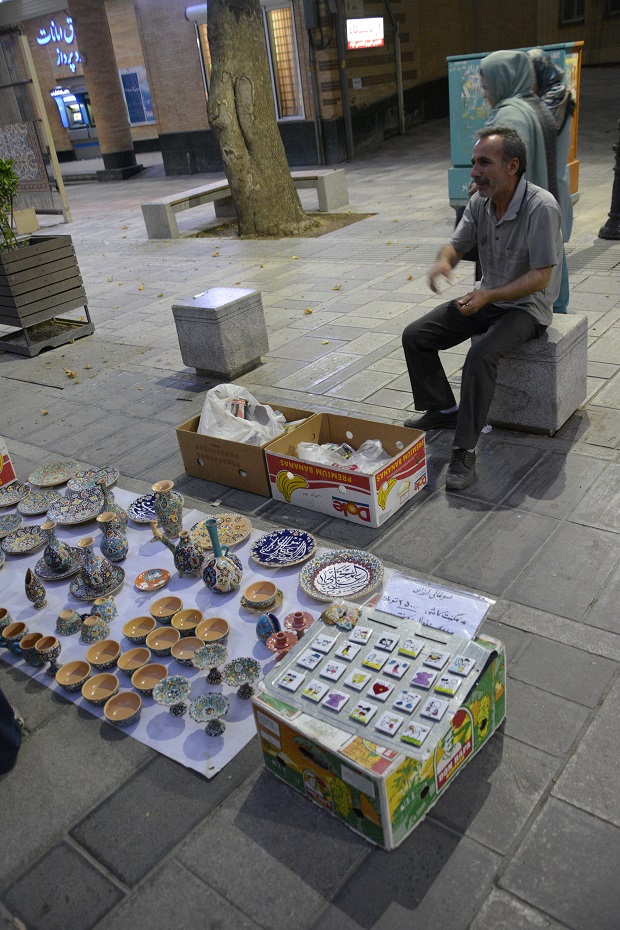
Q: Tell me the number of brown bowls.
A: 13